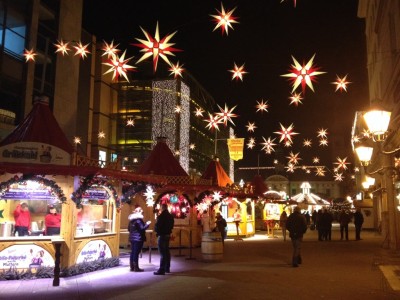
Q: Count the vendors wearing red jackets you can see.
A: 2